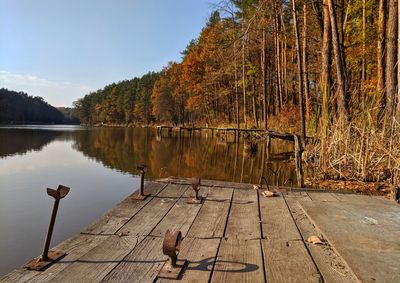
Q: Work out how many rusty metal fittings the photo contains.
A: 4